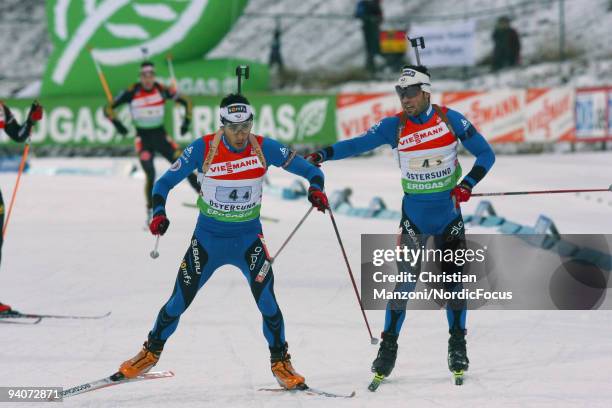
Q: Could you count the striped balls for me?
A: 0